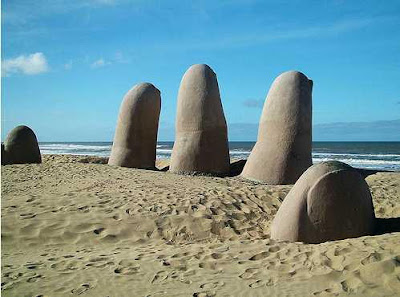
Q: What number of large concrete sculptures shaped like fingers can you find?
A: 5